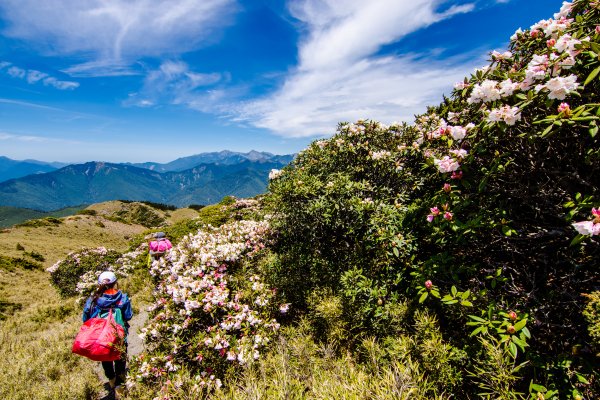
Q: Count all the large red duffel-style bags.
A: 1